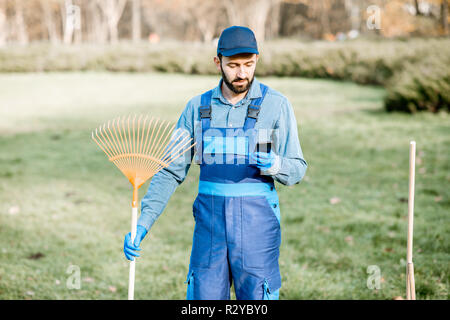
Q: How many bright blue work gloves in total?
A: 2